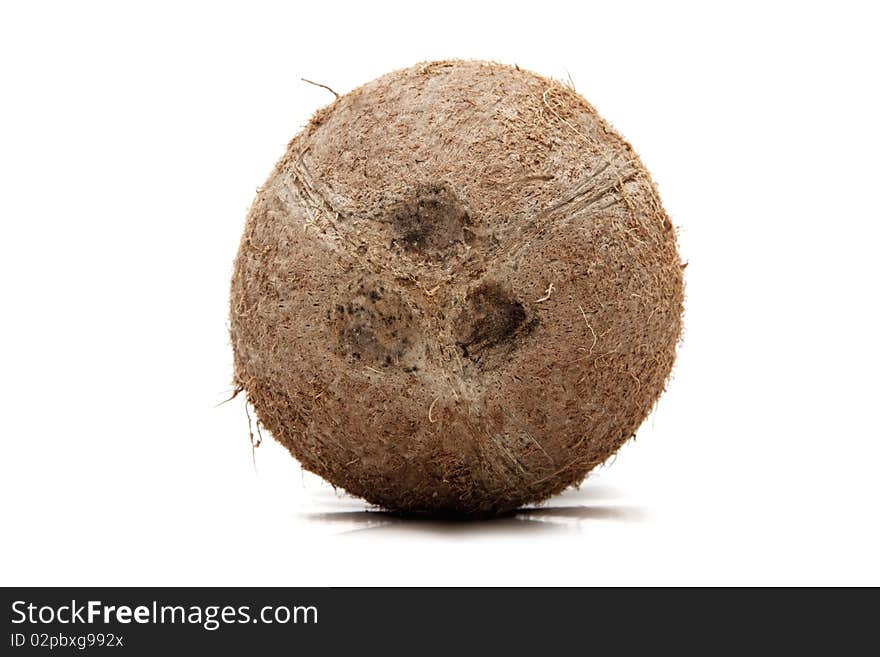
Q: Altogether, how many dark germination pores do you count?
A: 3